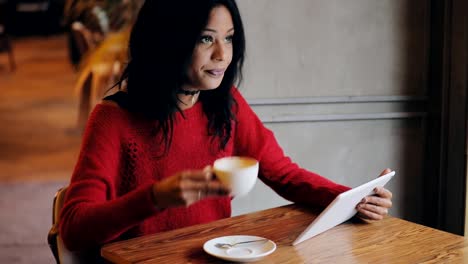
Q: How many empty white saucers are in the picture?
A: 1